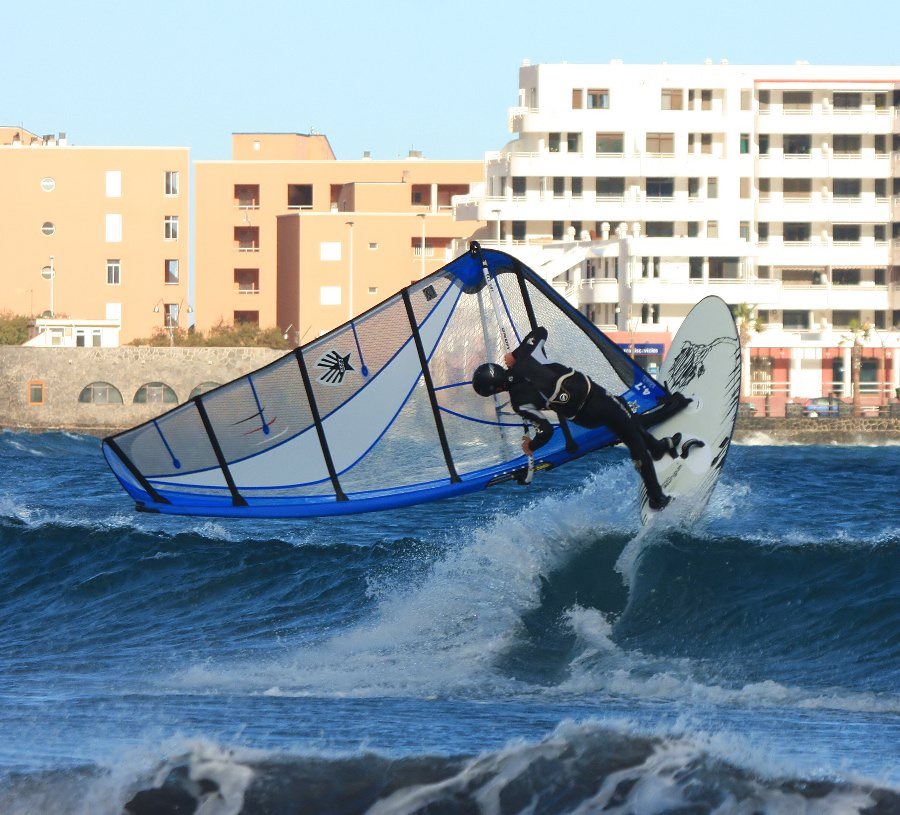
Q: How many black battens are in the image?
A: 5